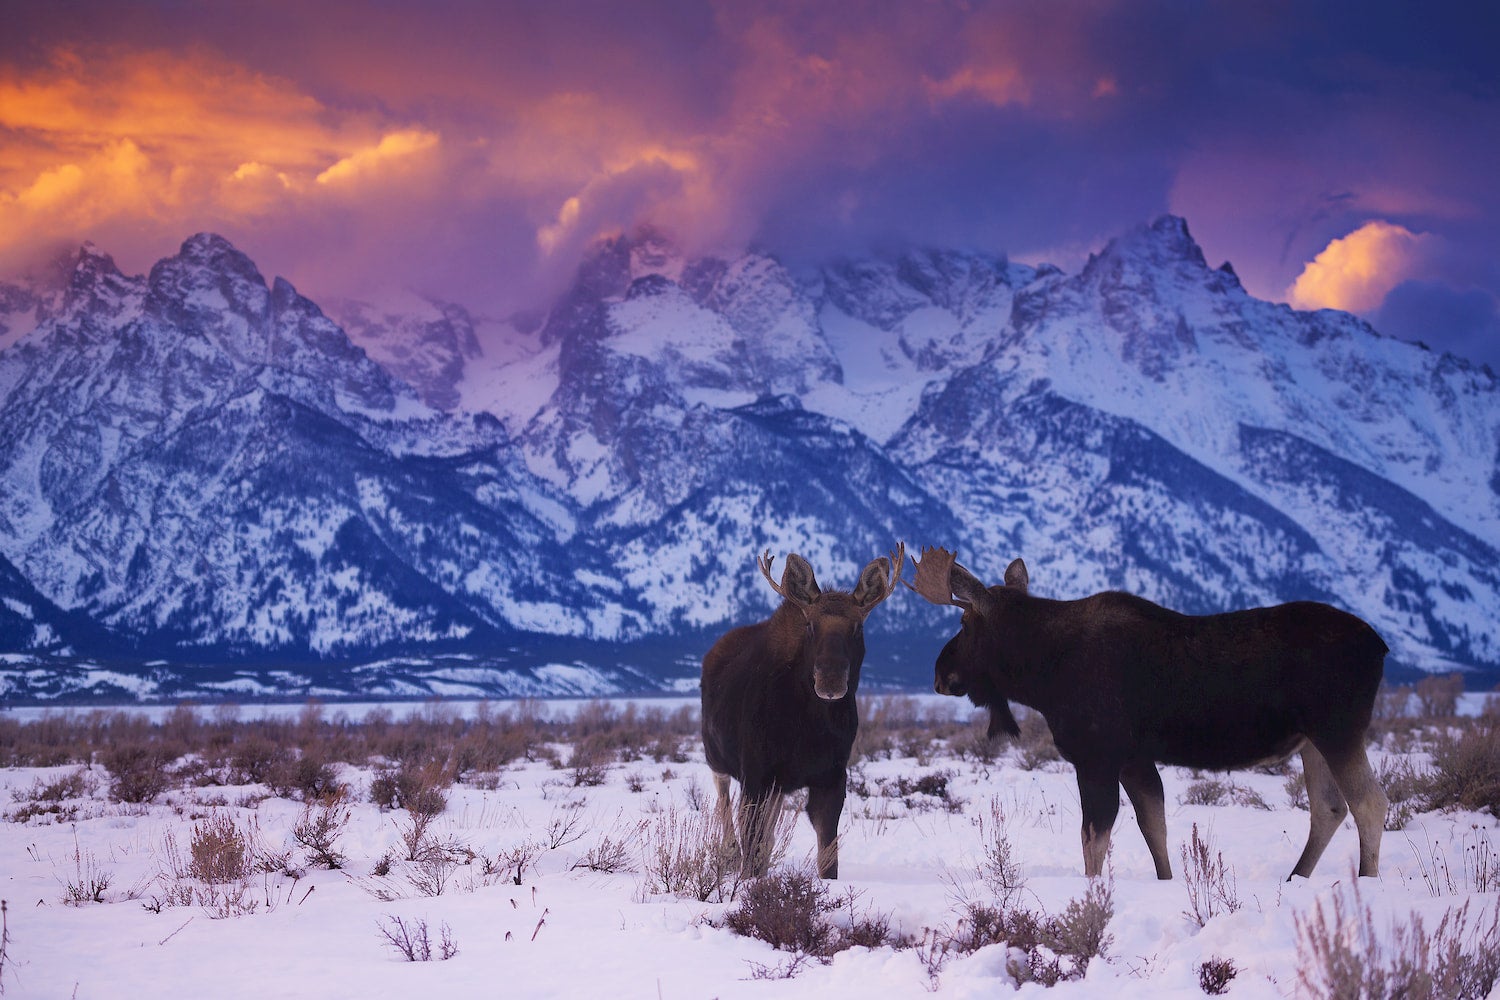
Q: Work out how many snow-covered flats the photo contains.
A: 1